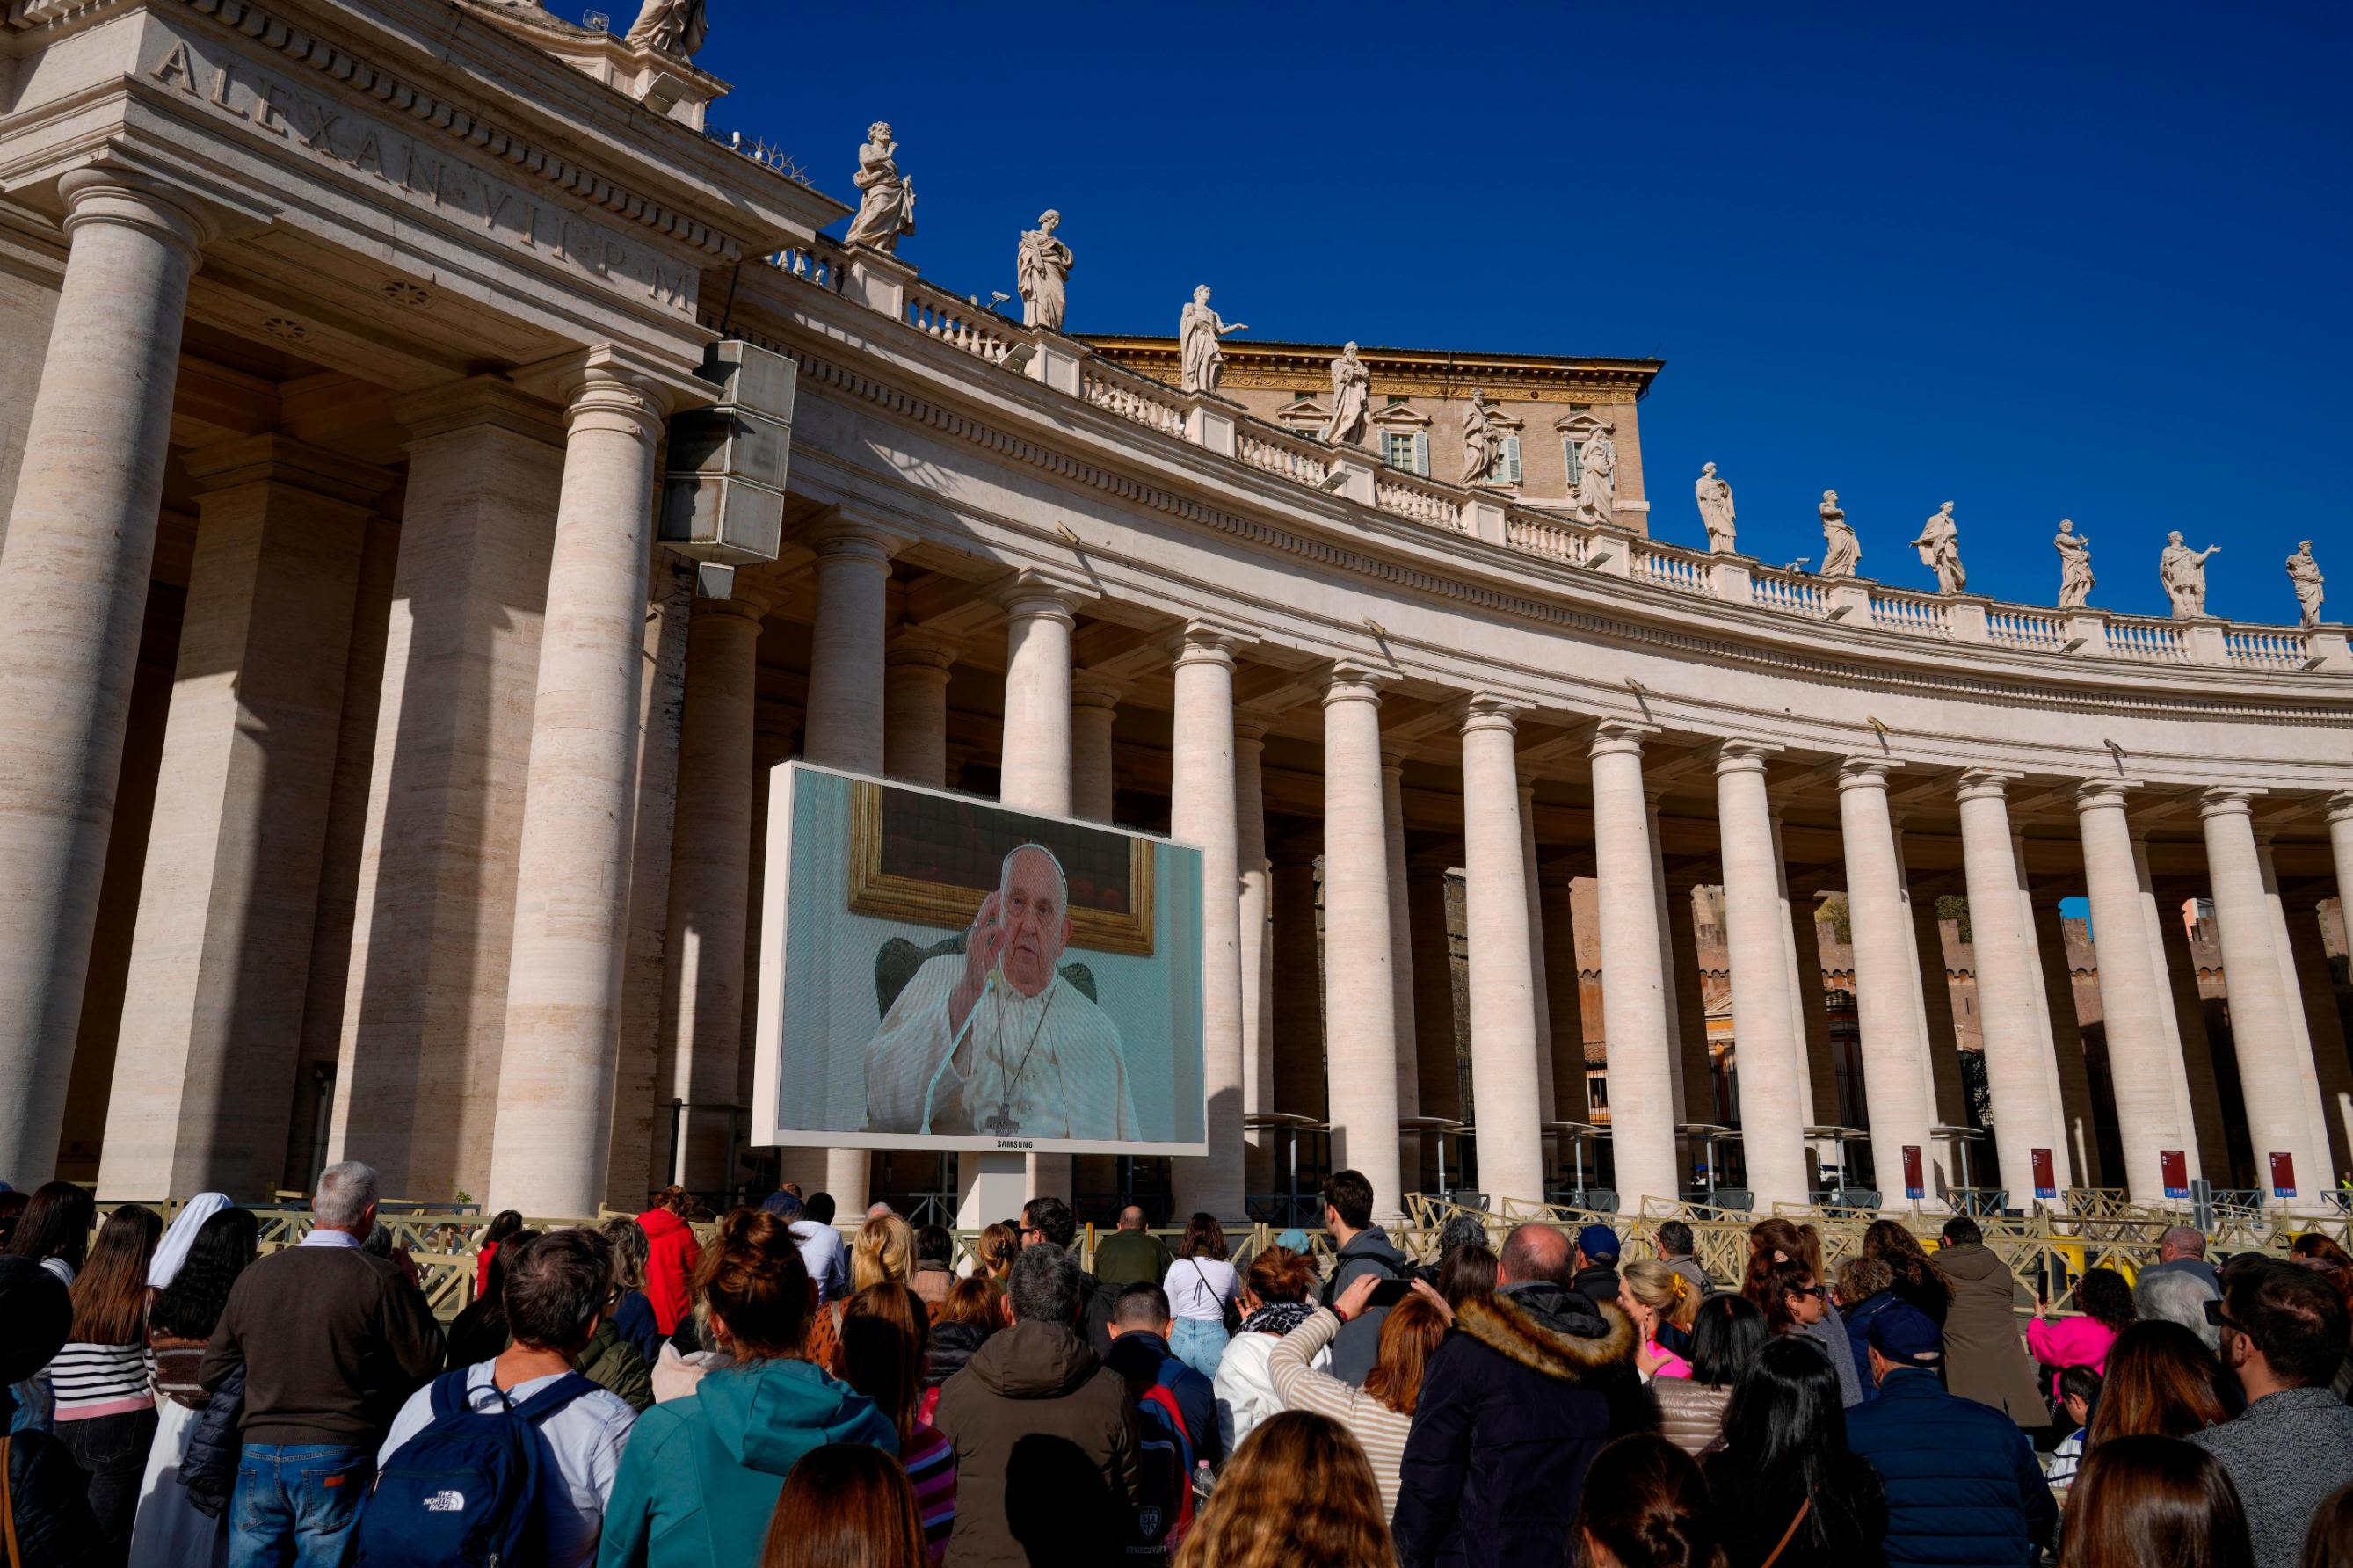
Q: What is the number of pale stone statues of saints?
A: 13